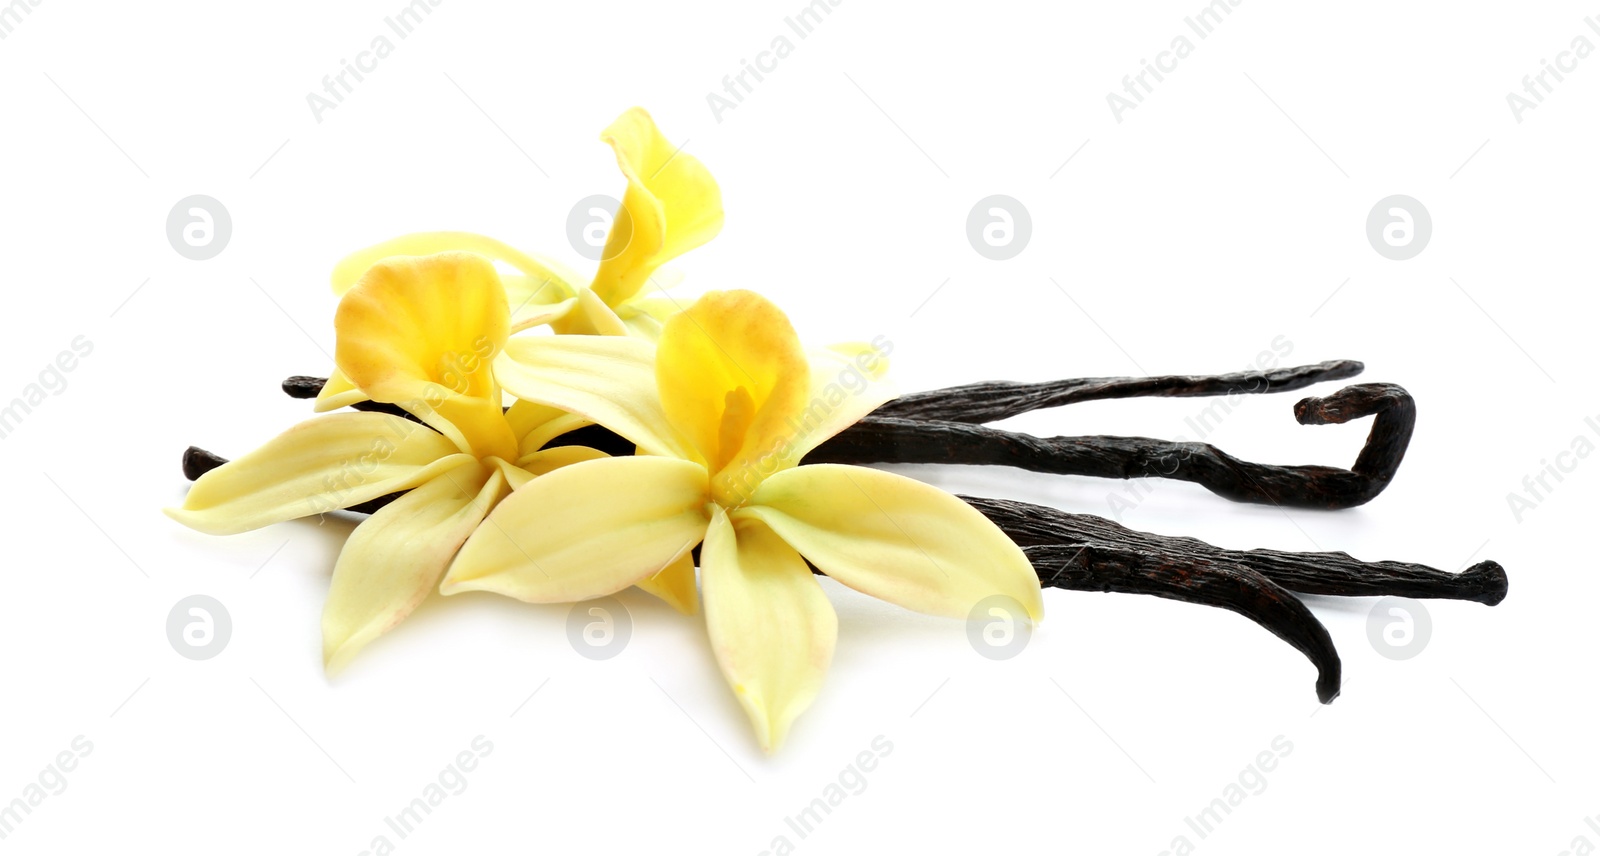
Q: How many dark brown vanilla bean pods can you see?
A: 4